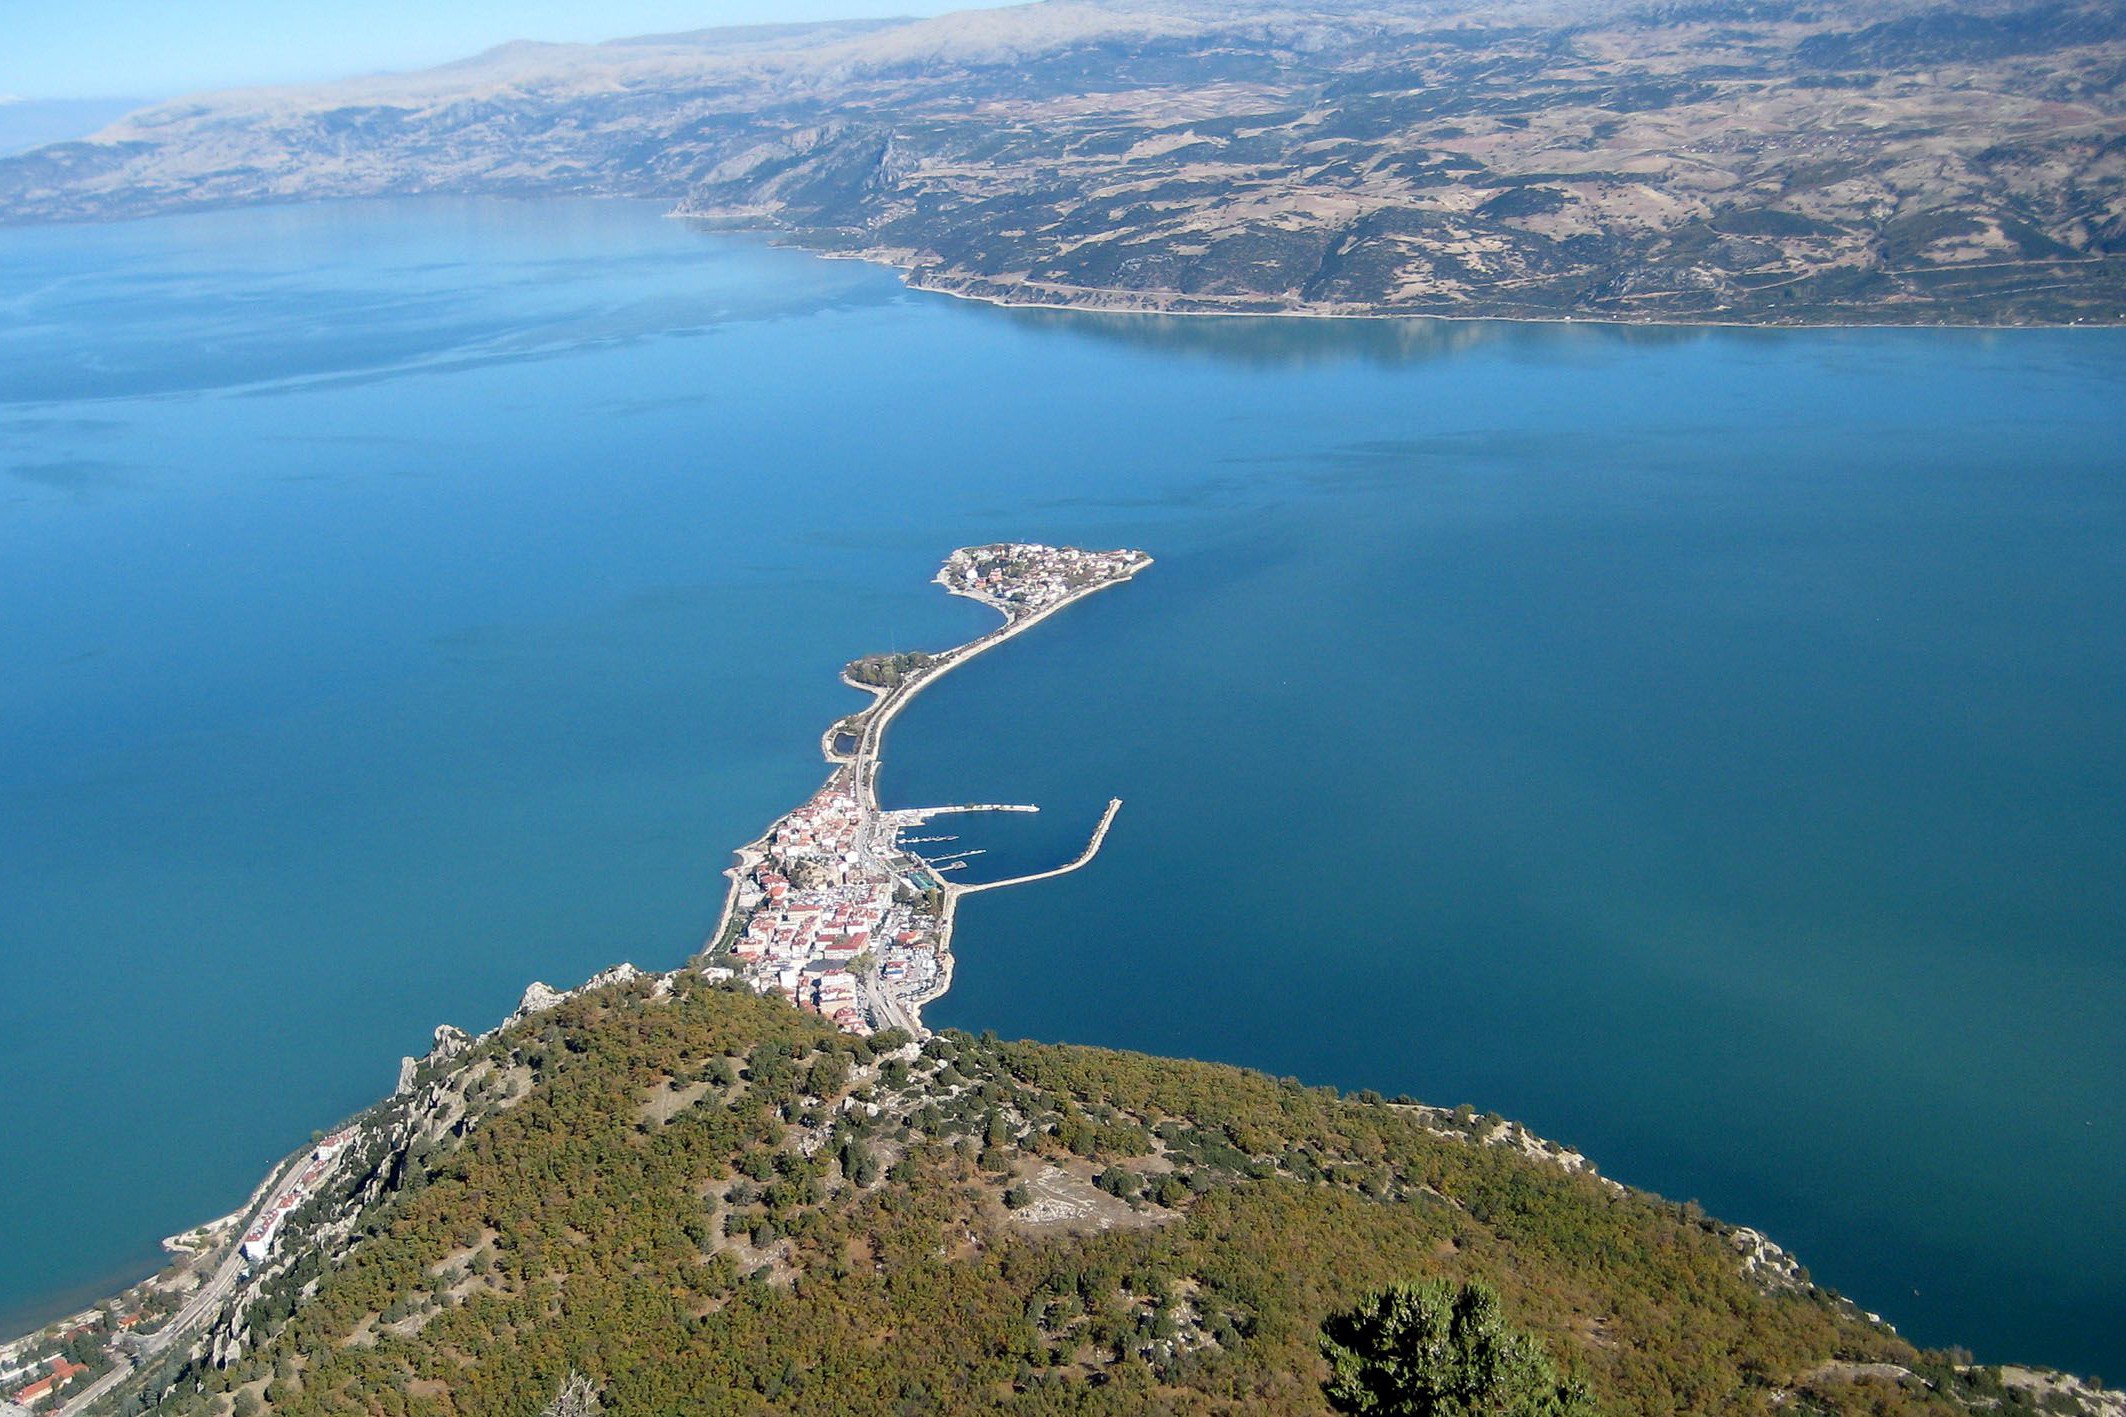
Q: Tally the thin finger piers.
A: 3